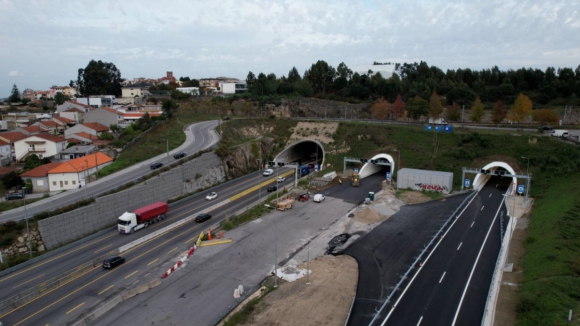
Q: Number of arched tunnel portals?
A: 3